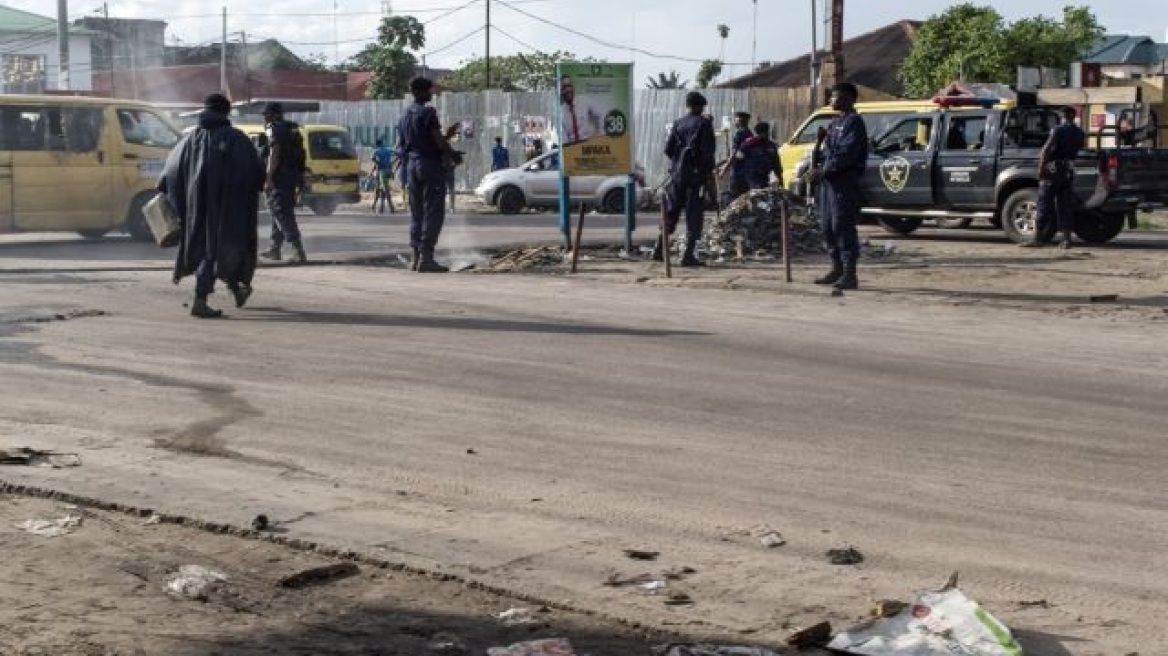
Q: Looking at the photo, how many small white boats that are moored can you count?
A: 0